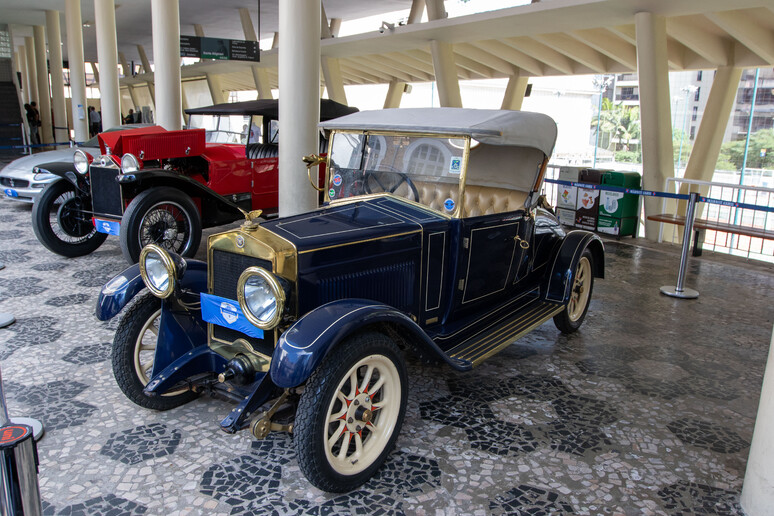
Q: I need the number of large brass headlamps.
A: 2